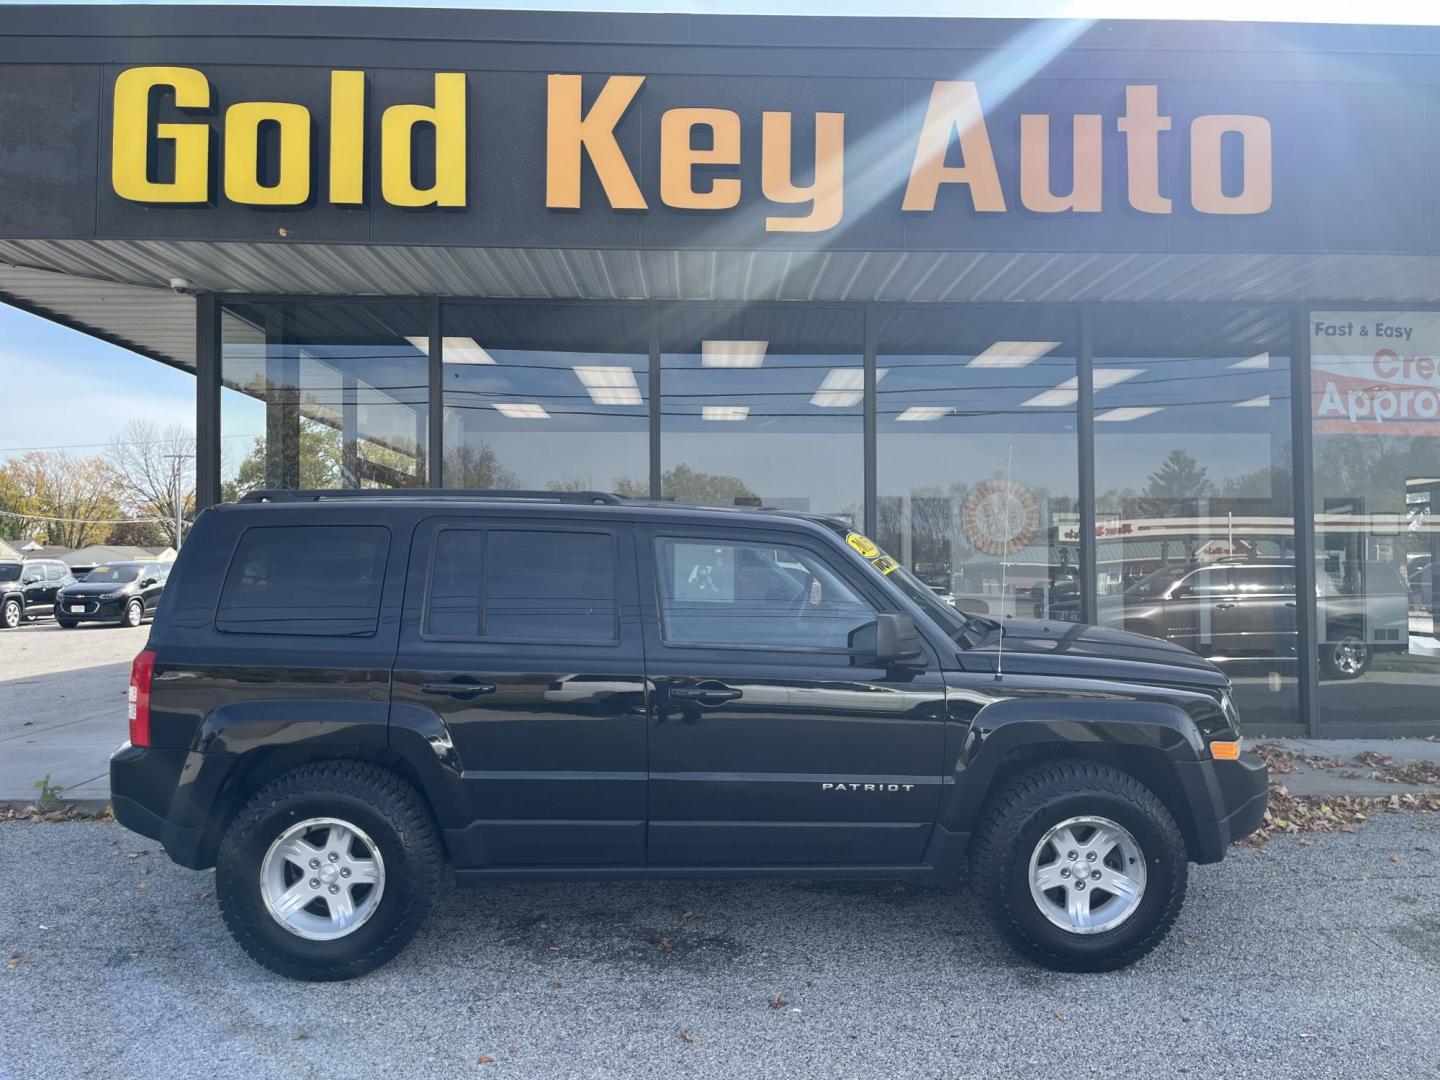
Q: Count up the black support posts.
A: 6